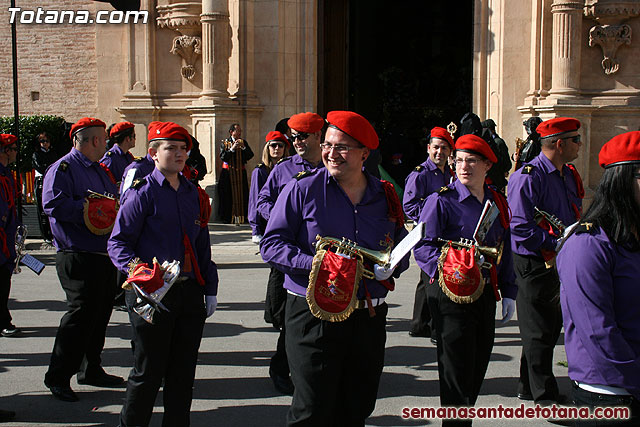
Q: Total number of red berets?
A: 11